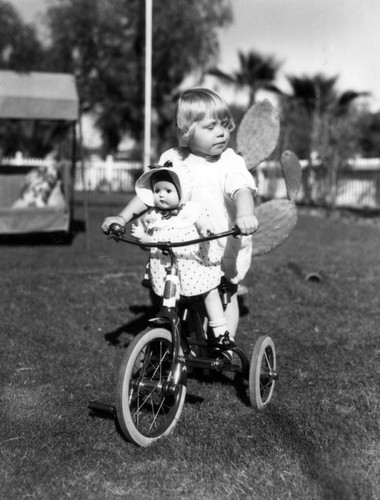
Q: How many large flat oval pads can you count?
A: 3